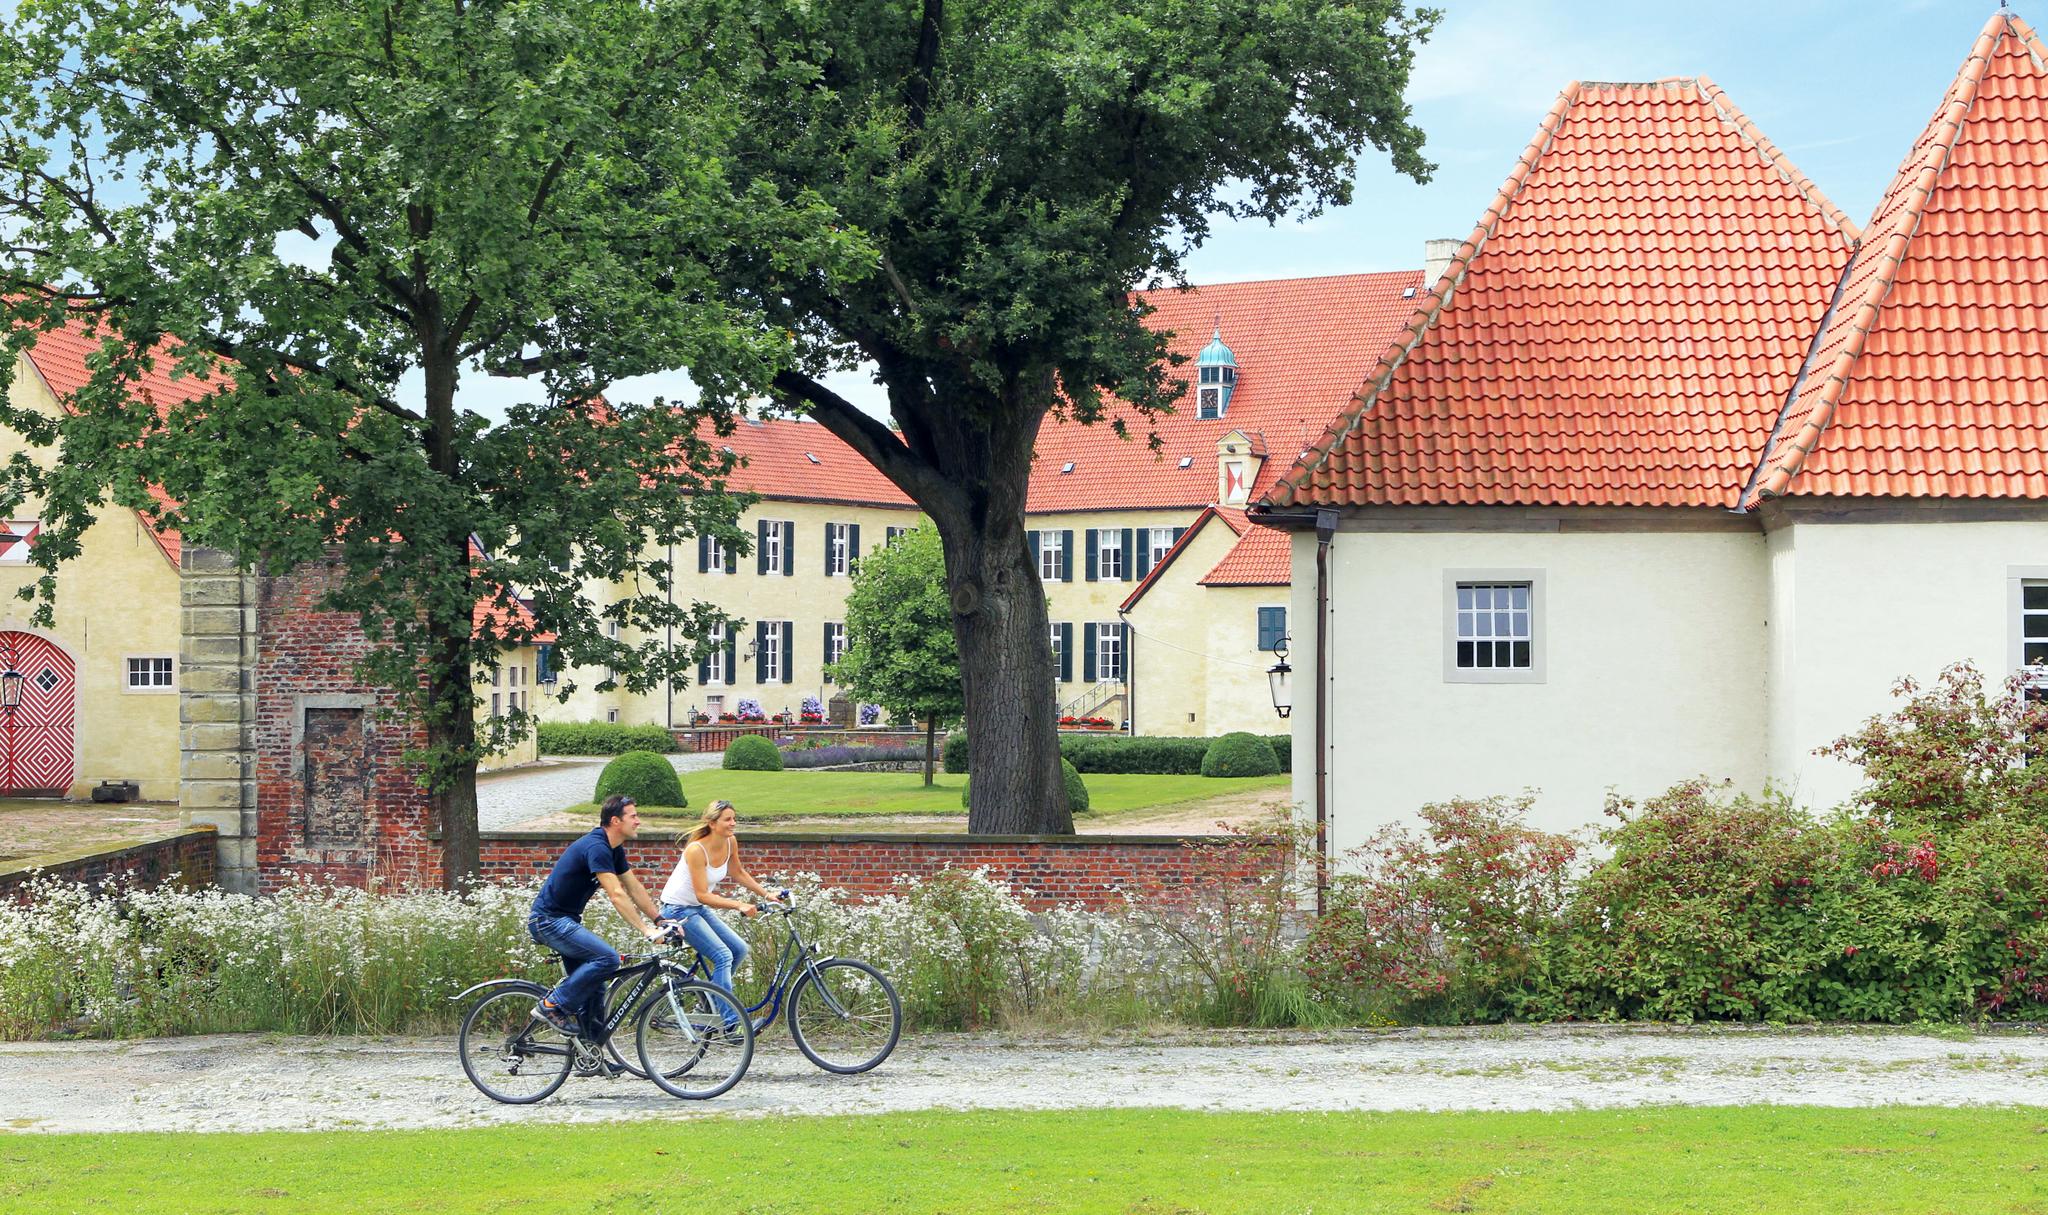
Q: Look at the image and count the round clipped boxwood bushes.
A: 4